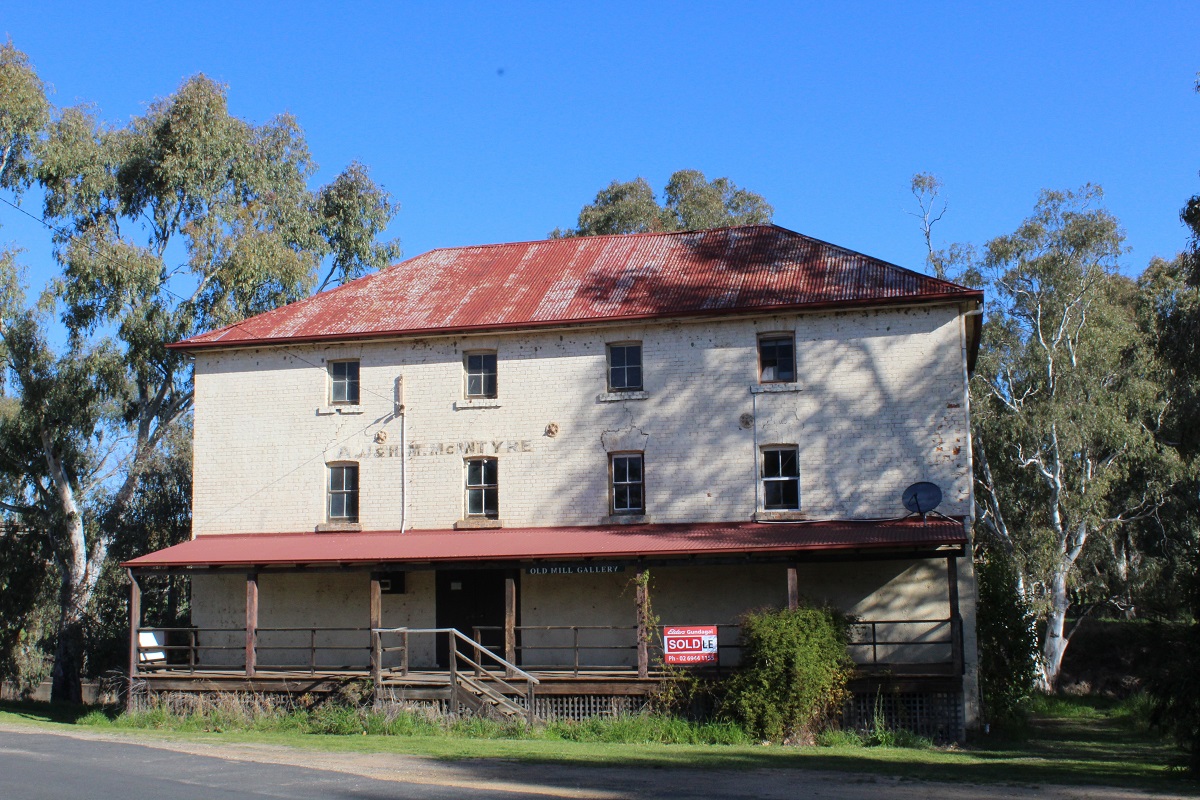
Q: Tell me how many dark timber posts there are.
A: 7